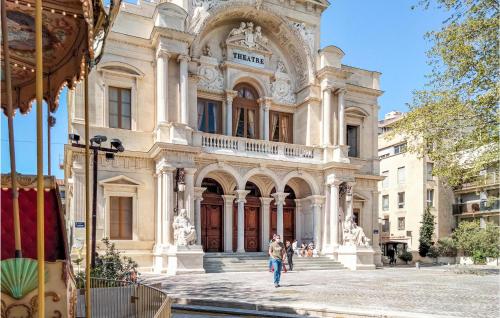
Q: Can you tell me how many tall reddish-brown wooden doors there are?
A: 3